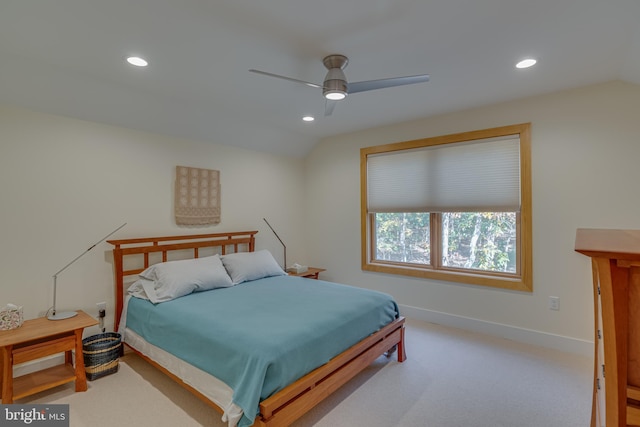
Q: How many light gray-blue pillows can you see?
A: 2